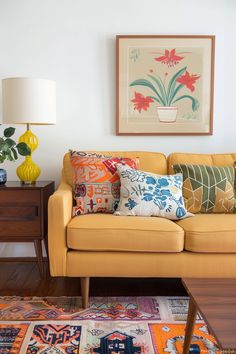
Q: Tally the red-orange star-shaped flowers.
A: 3